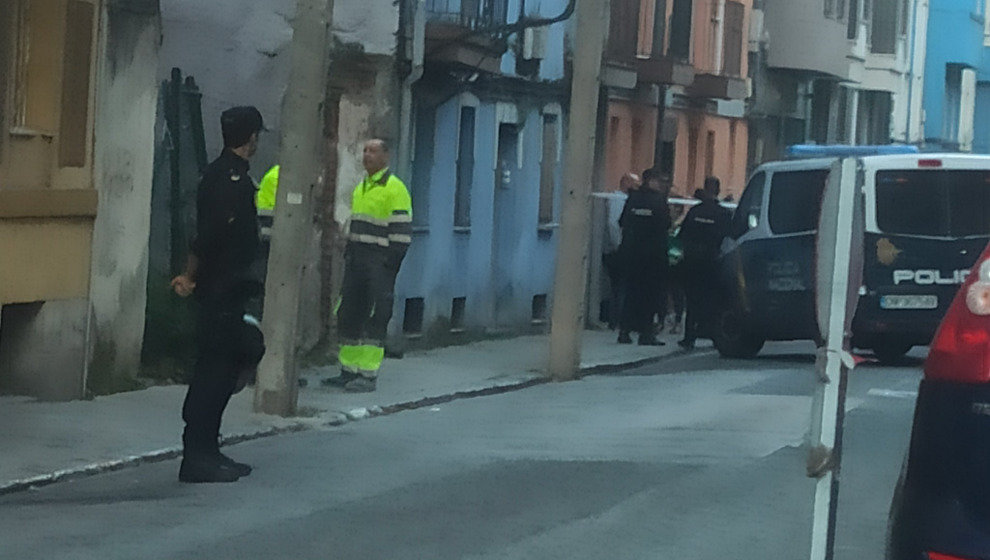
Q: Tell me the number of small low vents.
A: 3